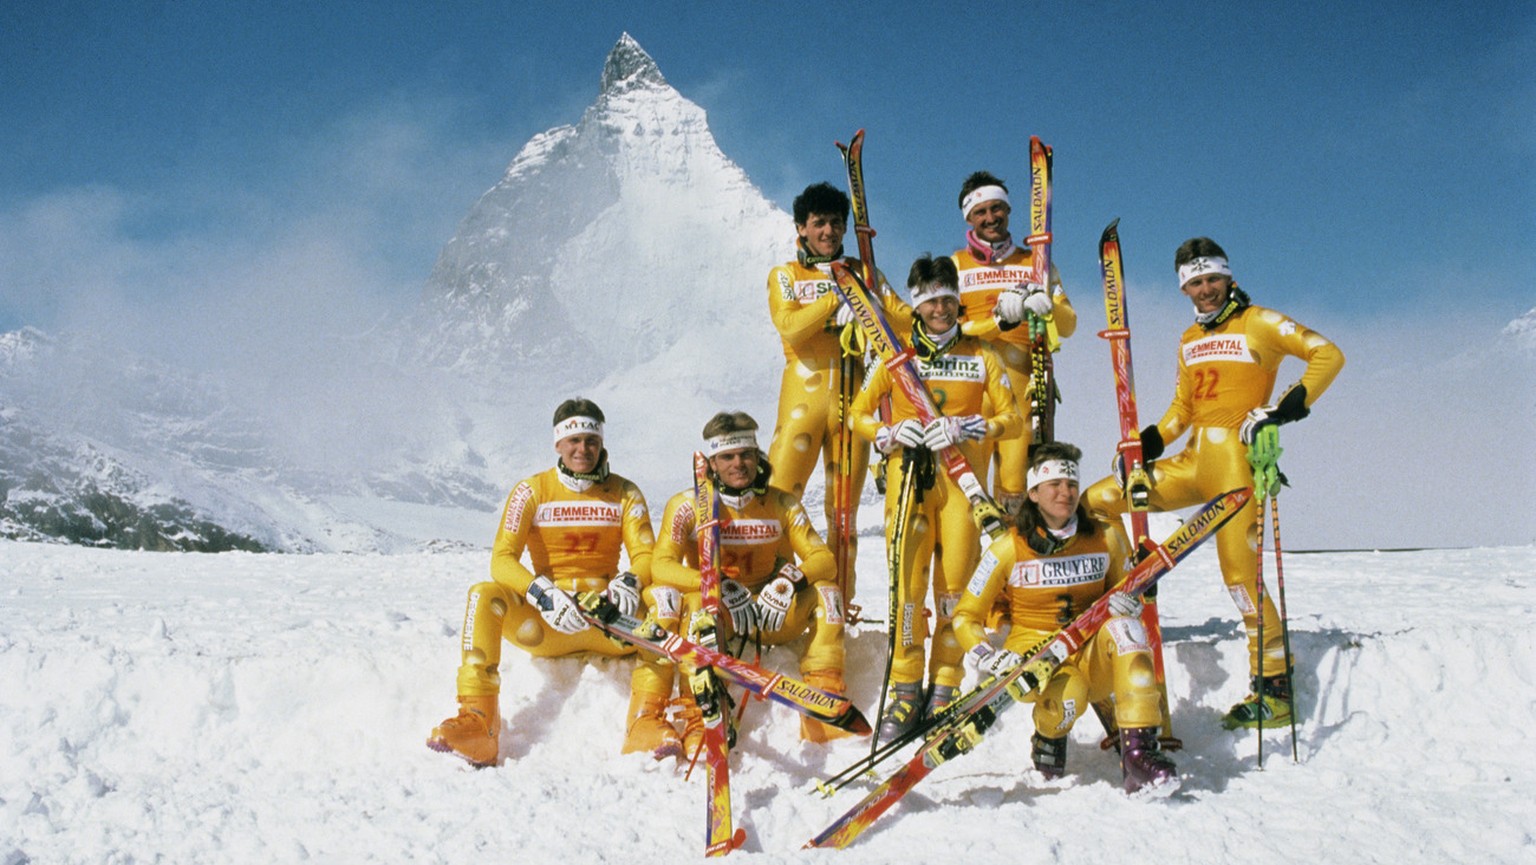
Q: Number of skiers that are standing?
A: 4